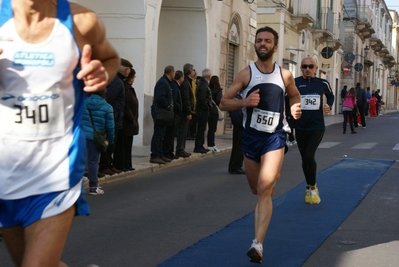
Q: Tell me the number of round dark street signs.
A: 3